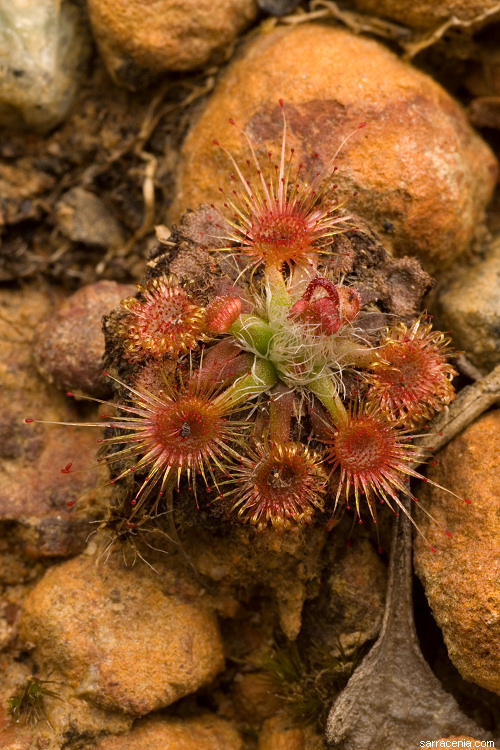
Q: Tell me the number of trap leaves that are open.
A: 6